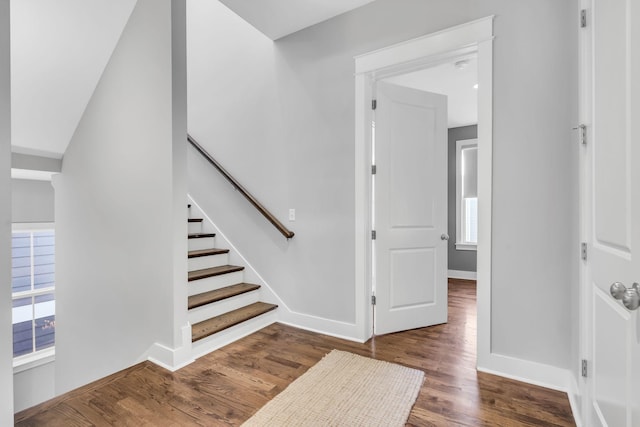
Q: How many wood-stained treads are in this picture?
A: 7